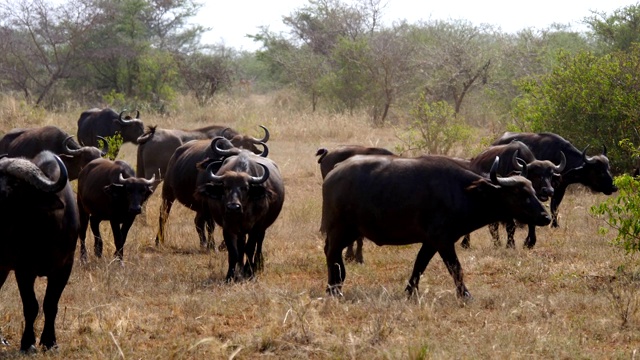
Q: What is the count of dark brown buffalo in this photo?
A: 11